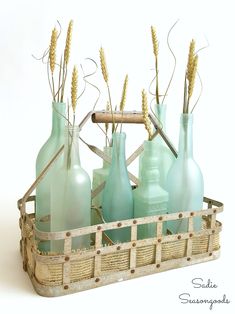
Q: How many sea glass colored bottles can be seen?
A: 7